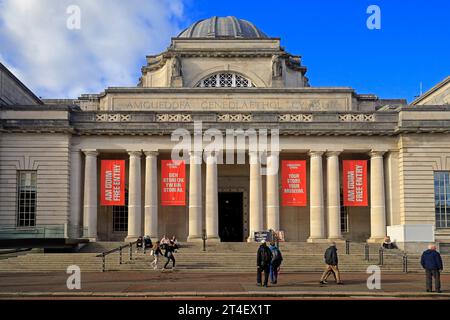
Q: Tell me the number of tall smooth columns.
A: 10